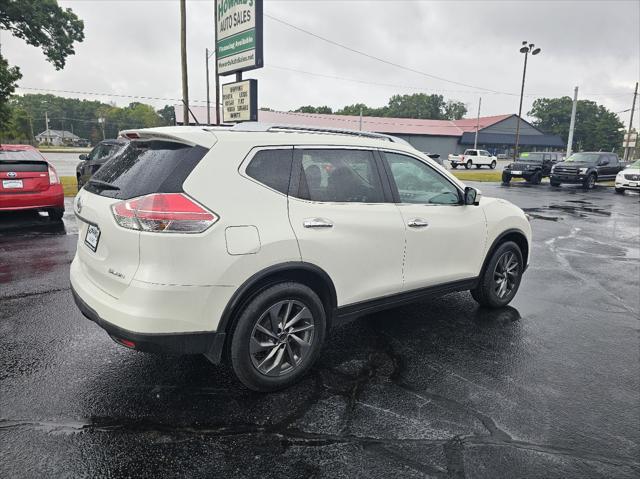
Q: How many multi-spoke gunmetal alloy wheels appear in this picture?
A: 2